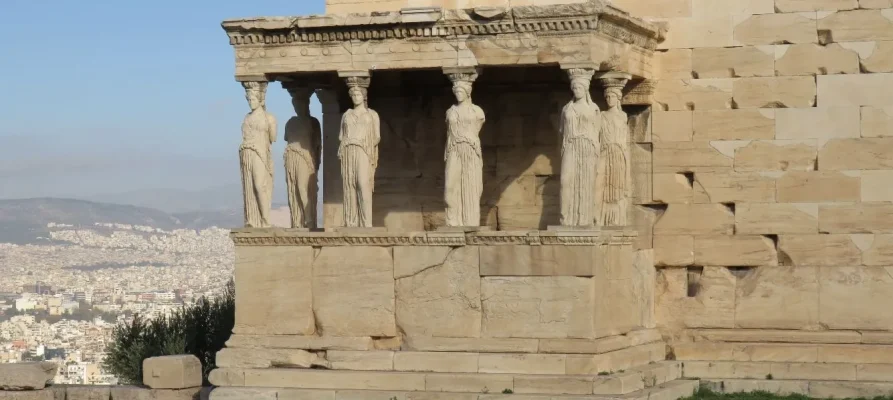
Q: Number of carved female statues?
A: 6